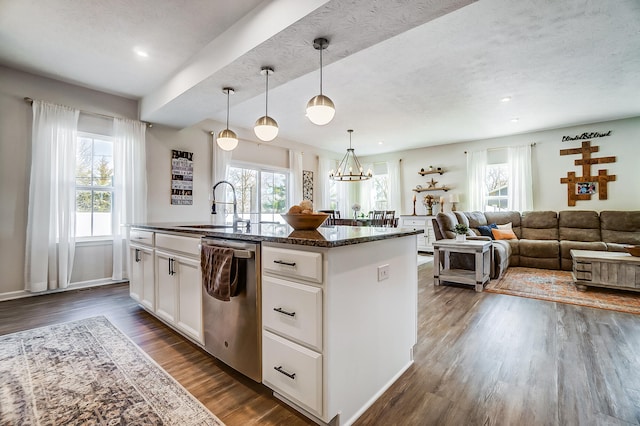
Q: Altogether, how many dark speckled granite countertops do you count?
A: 1